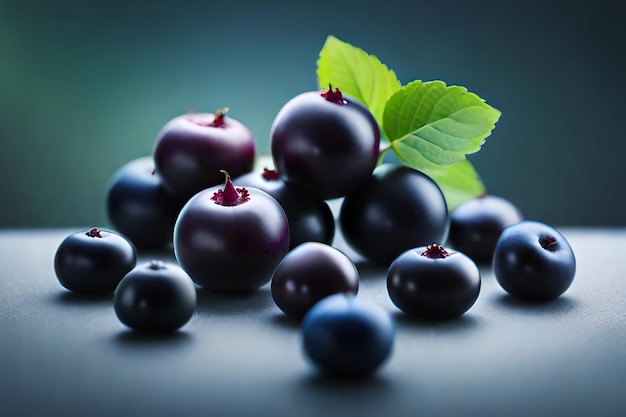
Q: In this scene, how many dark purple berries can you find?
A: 13